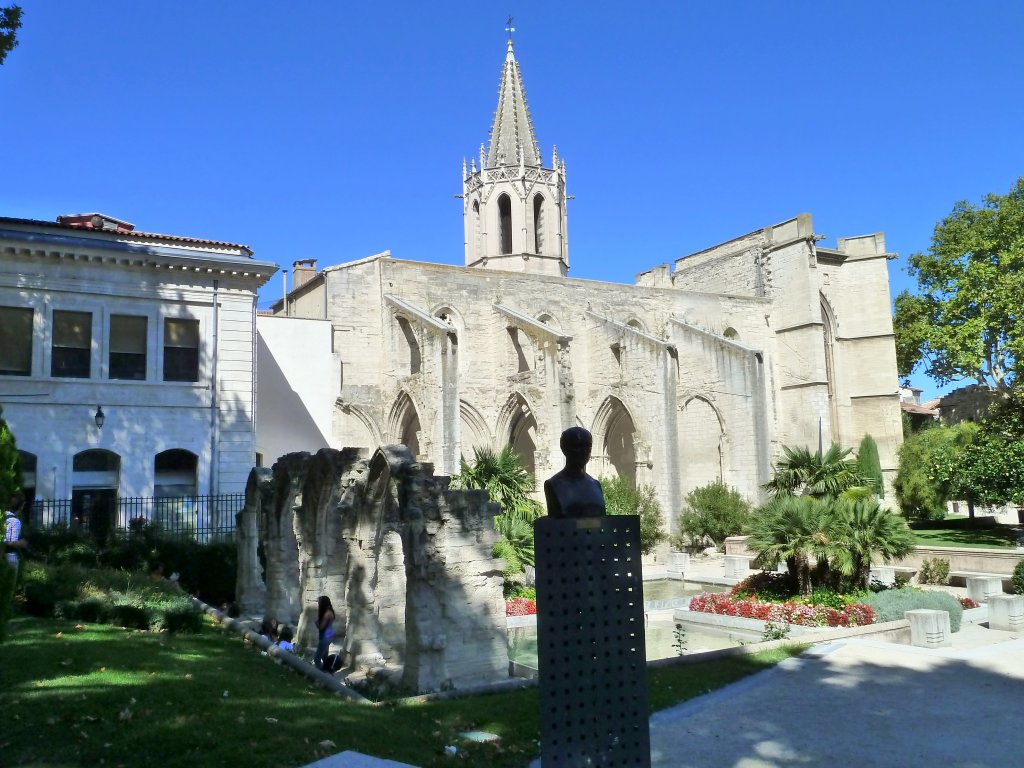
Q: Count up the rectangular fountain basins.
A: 2